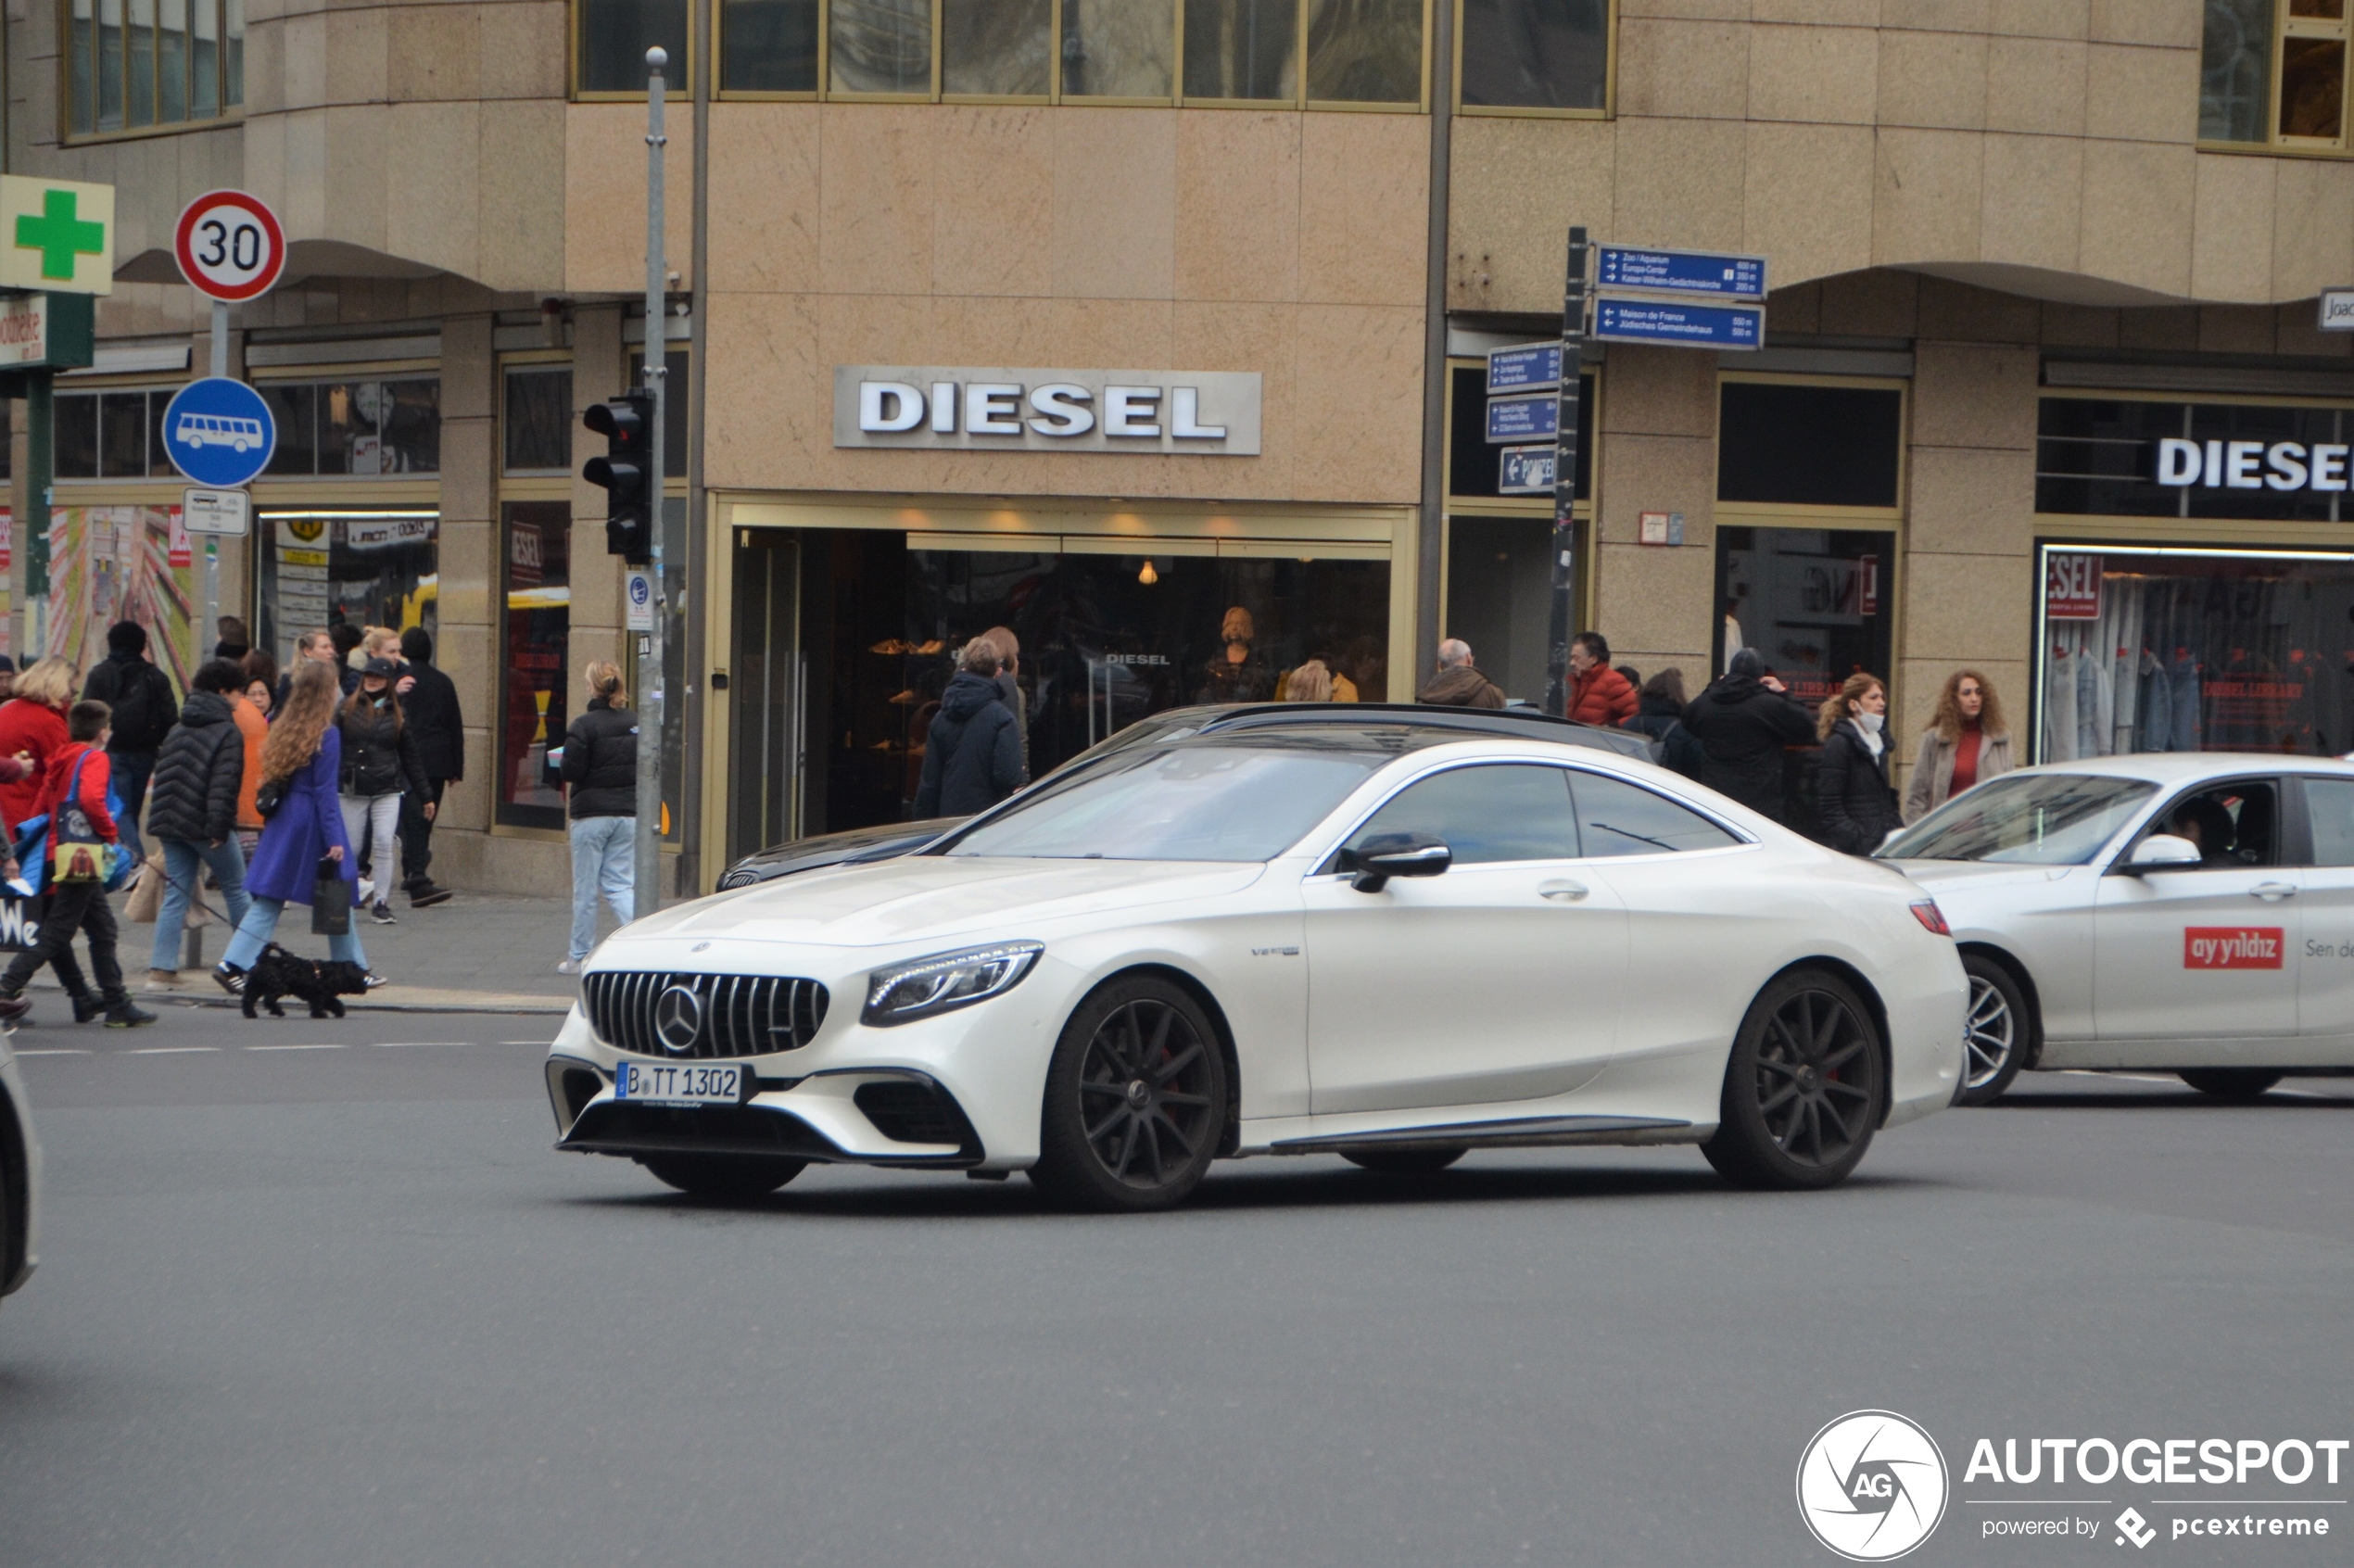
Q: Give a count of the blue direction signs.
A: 5